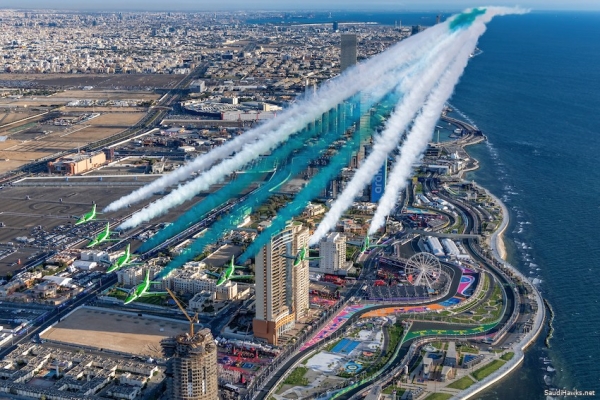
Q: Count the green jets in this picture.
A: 7